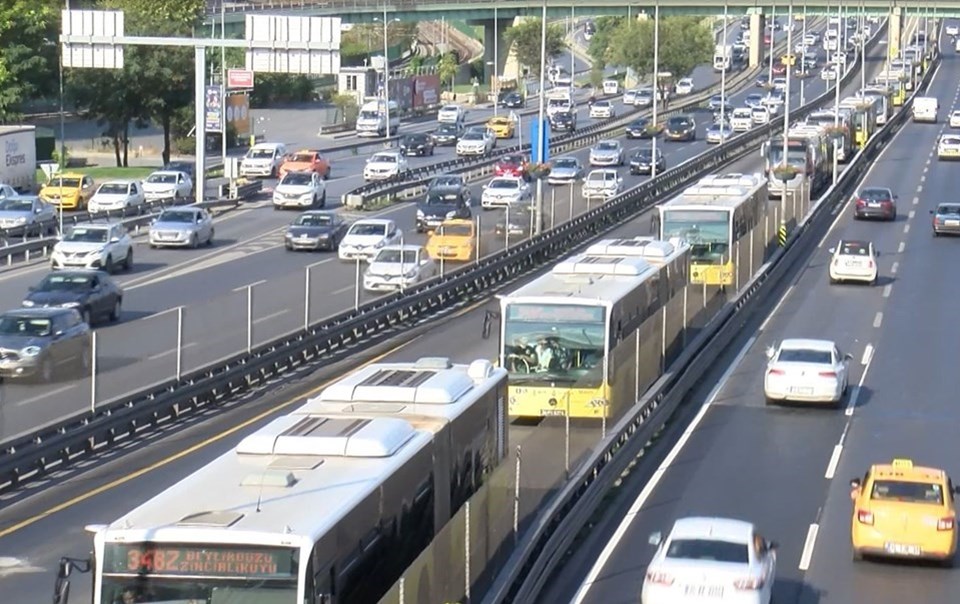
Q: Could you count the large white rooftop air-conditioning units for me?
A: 6